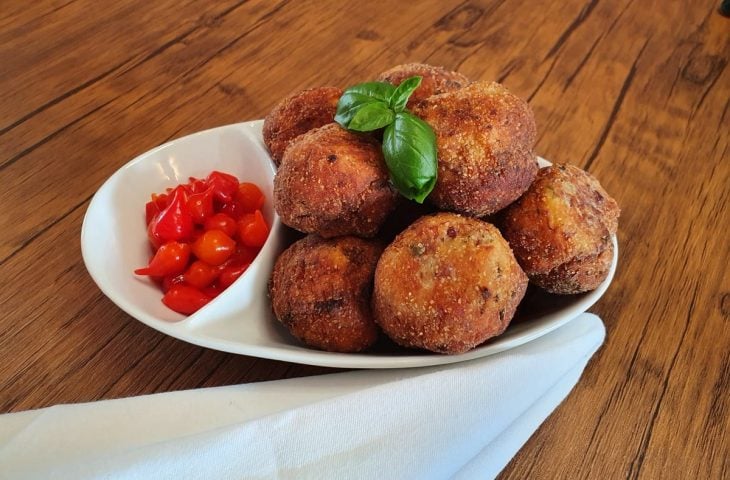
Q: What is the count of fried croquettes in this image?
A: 7